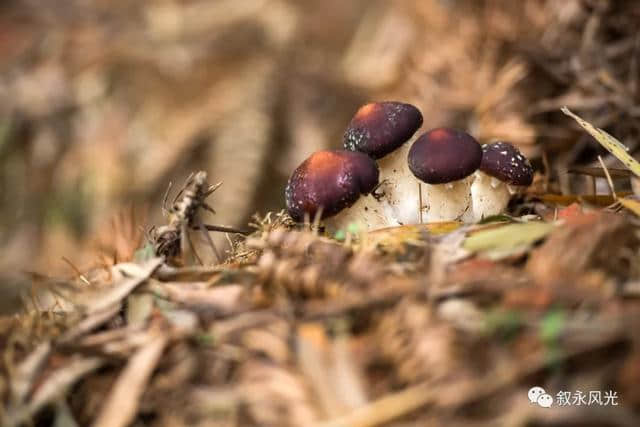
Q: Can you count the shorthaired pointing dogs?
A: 0